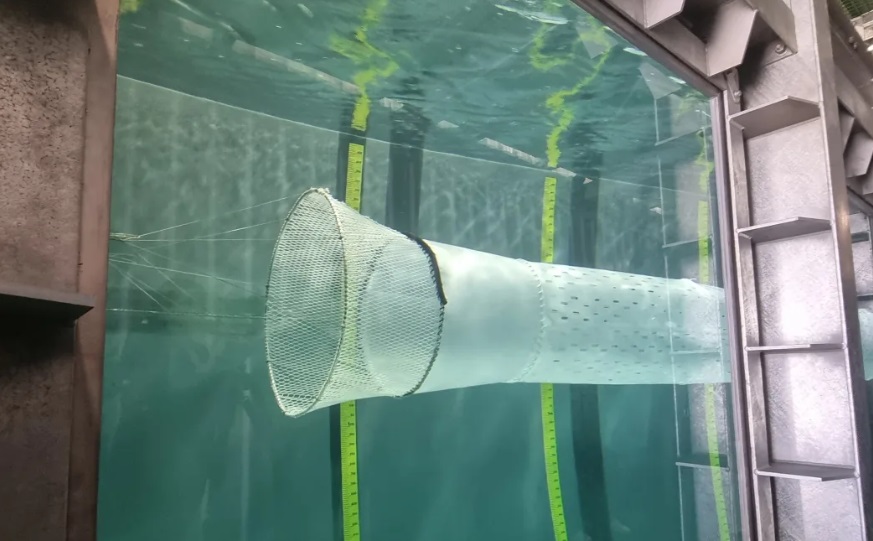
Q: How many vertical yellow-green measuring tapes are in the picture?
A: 3